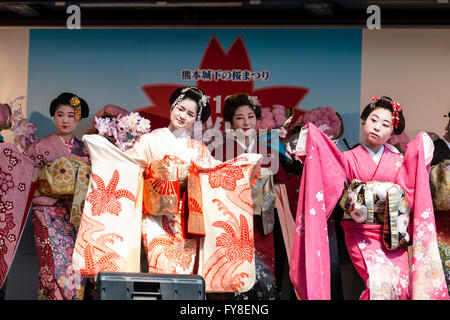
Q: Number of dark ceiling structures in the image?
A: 1